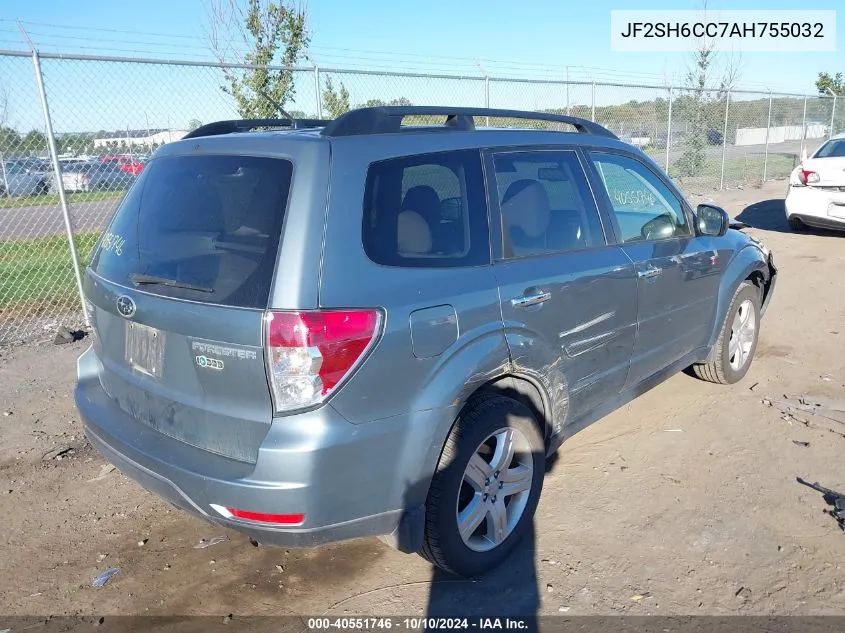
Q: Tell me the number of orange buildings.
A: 0